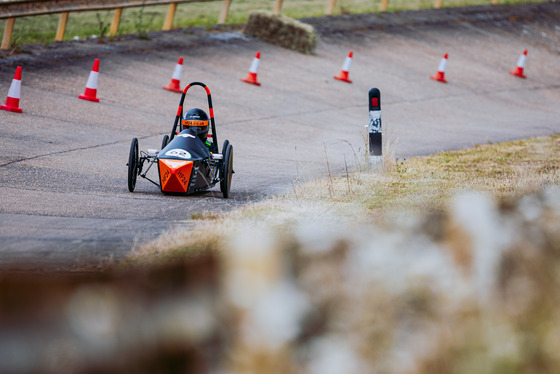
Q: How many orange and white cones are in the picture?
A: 7